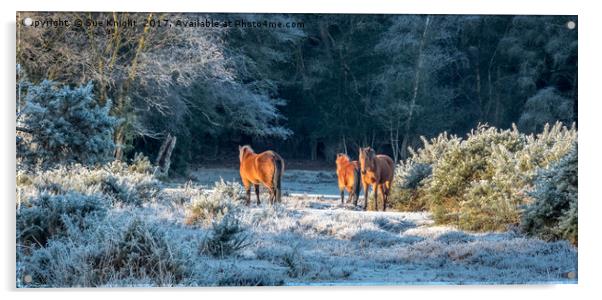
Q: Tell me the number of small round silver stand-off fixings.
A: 4